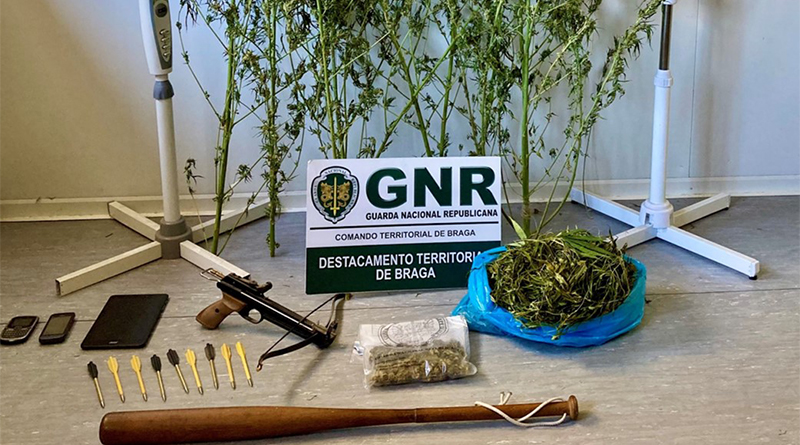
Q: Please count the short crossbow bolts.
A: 9